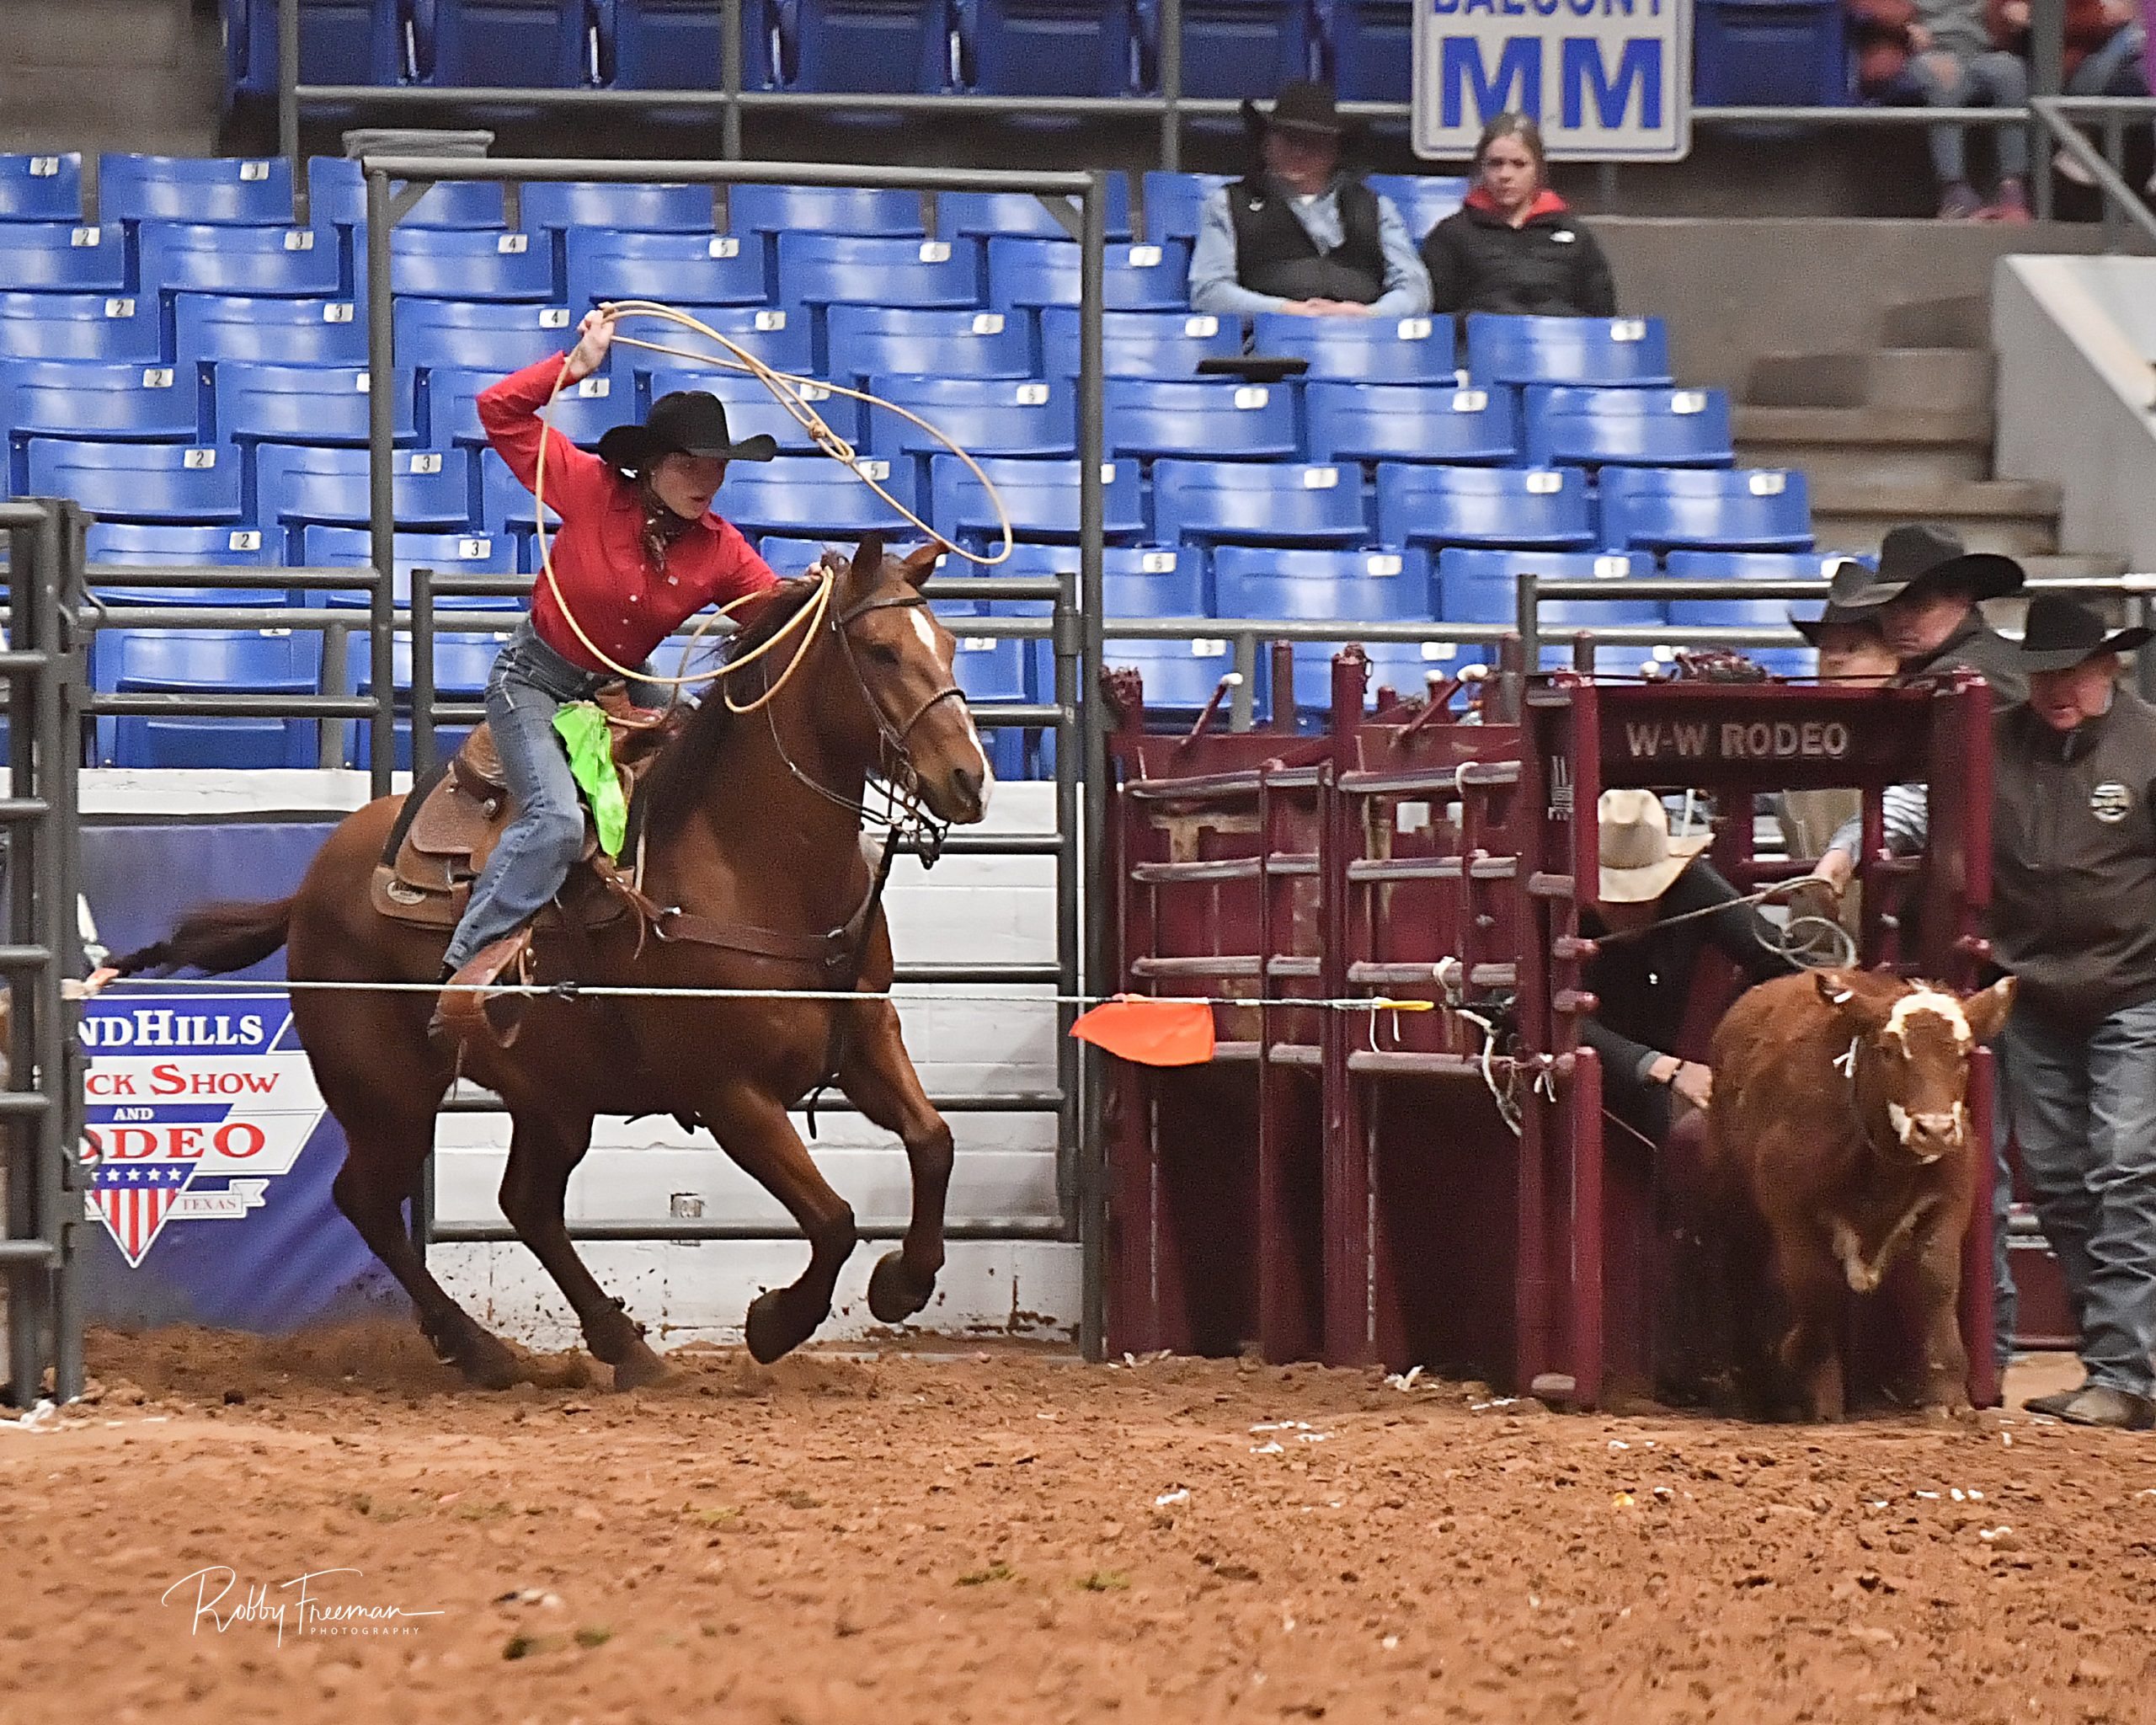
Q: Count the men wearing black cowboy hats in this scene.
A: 4